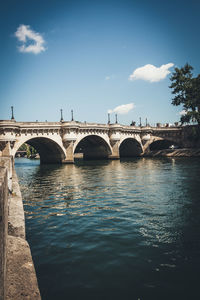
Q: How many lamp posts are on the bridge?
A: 7